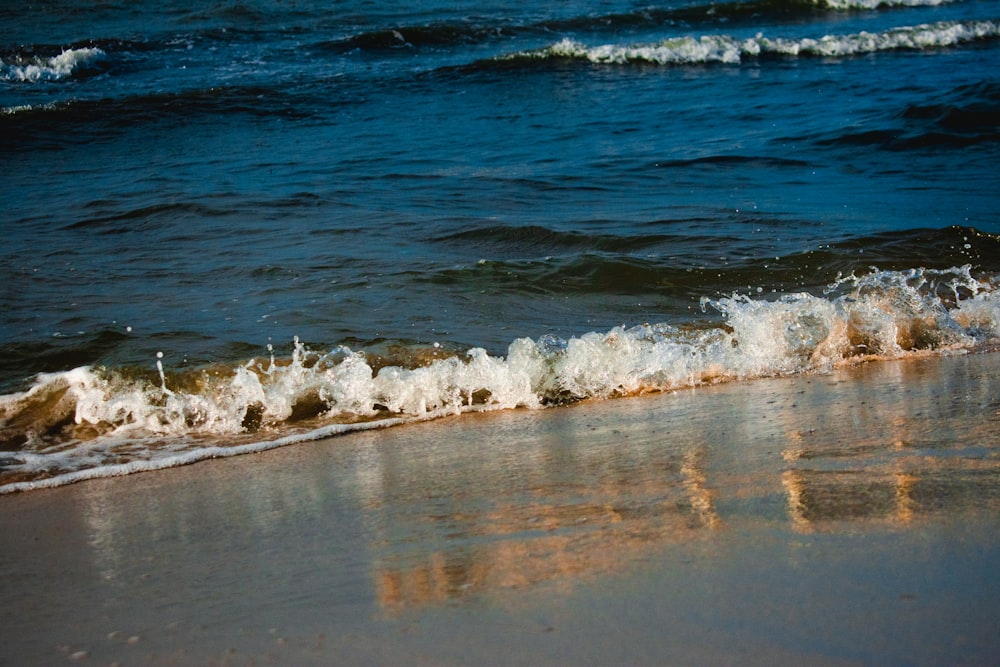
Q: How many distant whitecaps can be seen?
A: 3